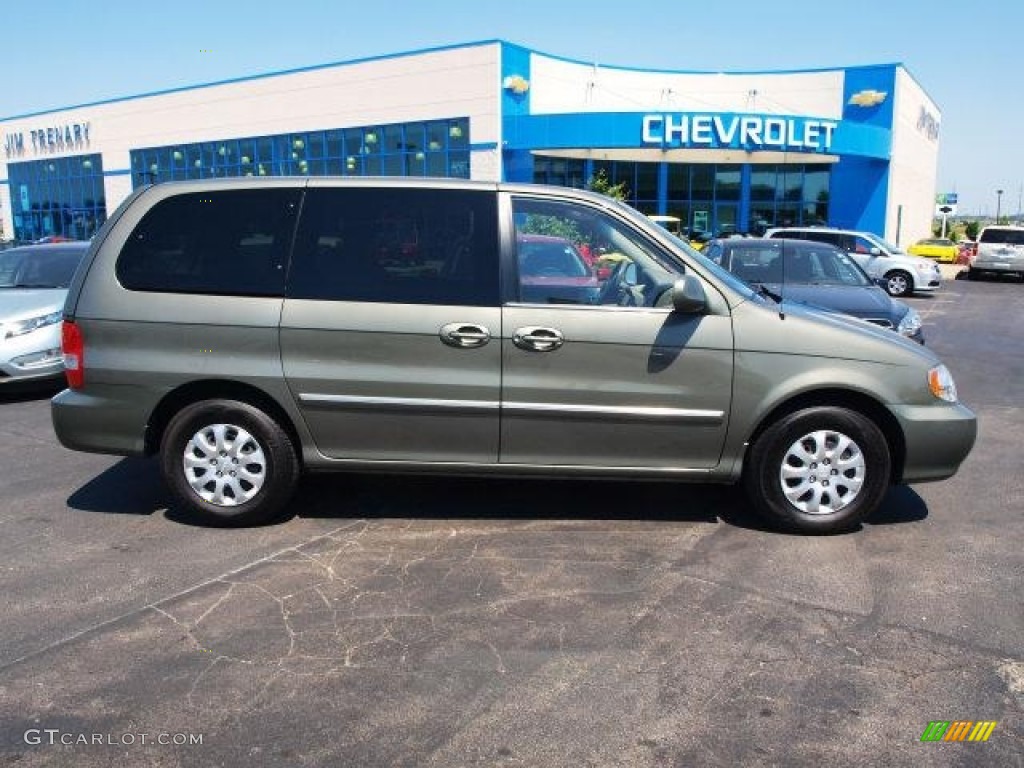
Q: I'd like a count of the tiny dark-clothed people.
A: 0